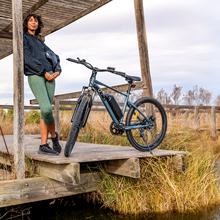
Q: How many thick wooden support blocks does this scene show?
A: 3